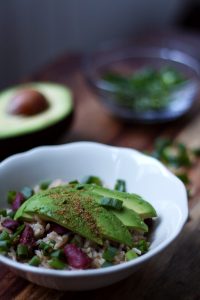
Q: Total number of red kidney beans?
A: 5